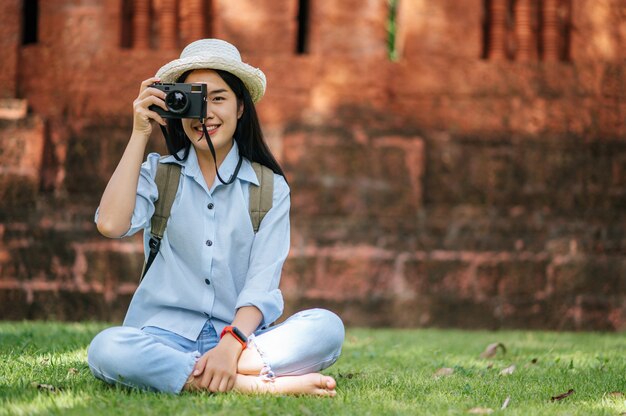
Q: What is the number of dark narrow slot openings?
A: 2